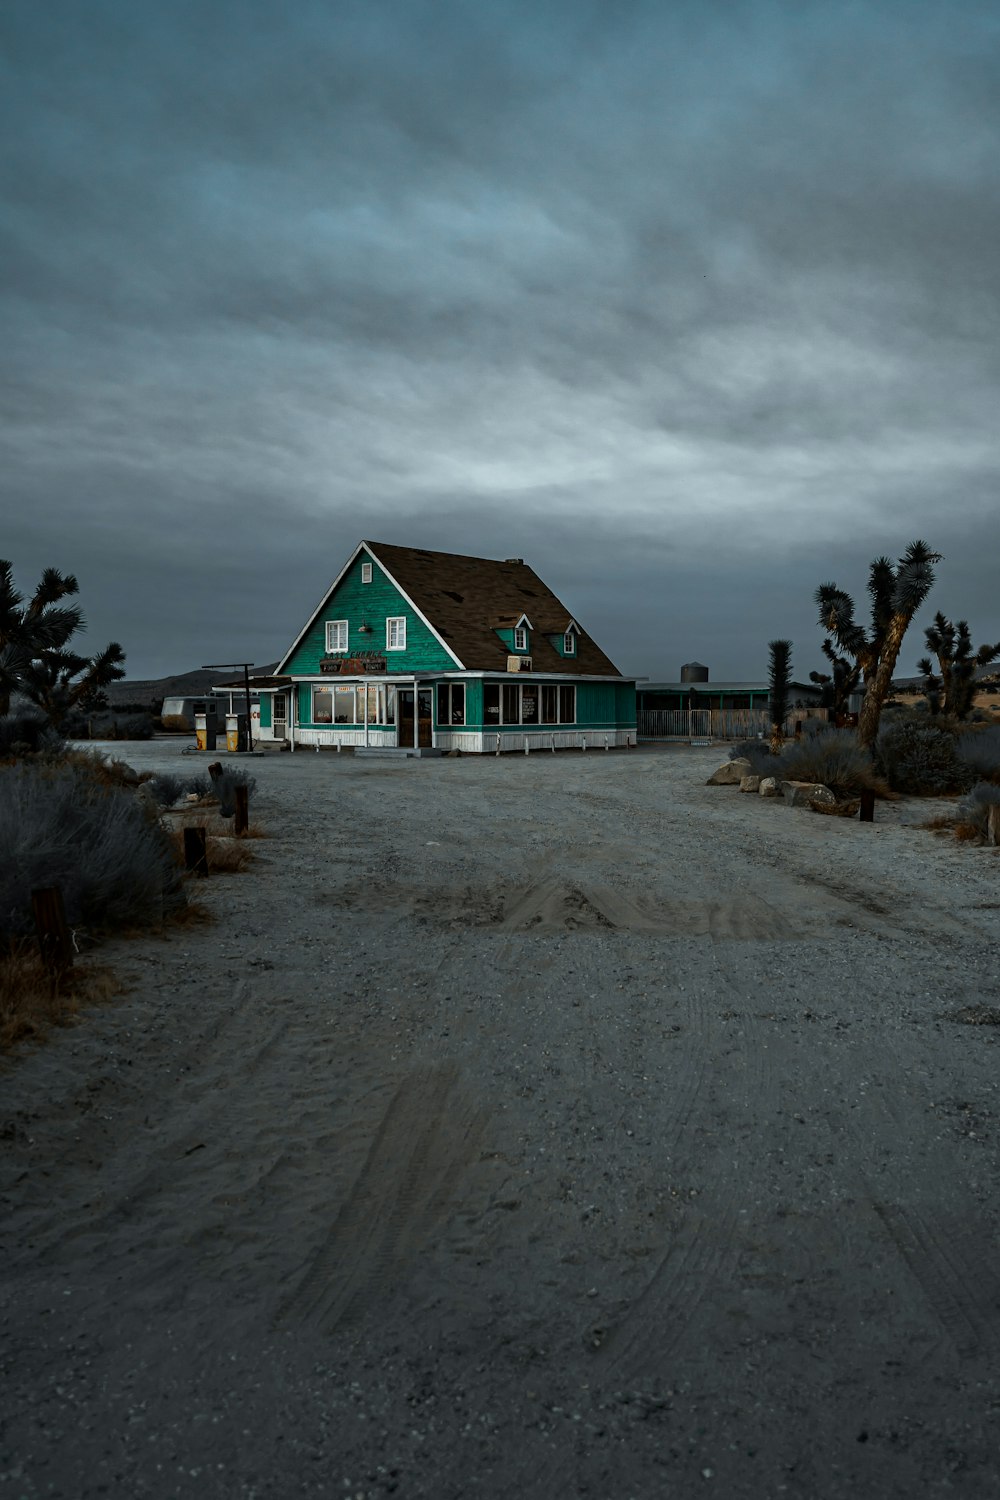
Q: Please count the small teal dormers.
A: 2